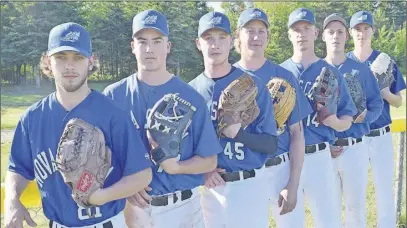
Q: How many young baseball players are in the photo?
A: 7